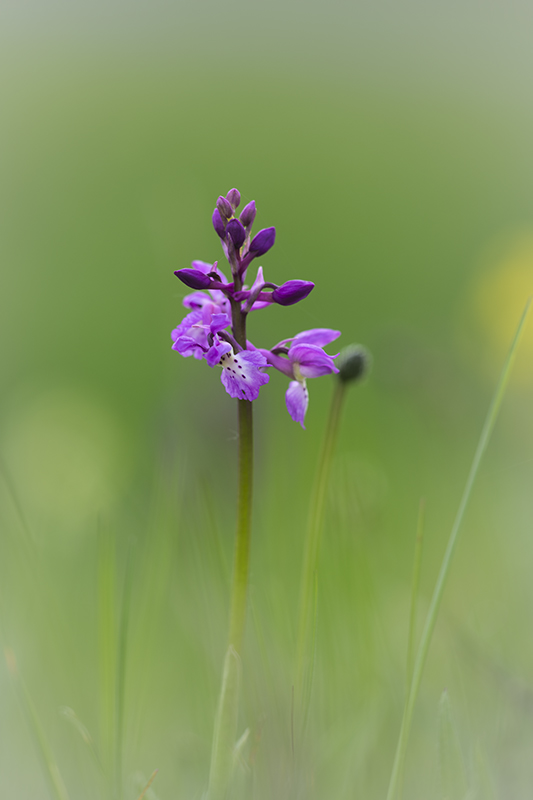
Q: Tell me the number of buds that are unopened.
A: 8